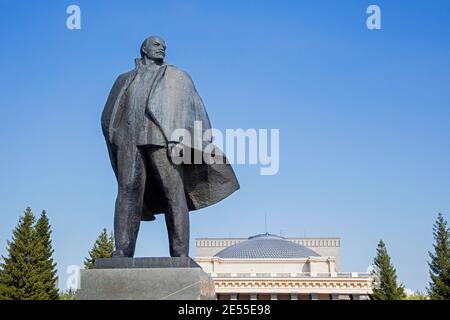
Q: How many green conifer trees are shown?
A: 5